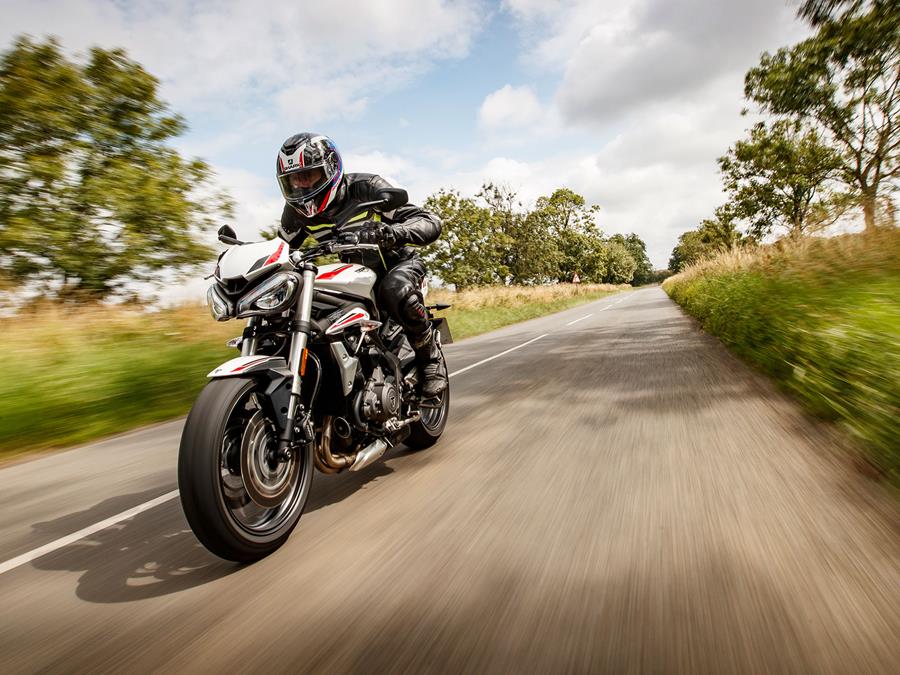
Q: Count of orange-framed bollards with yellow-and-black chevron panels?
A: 0